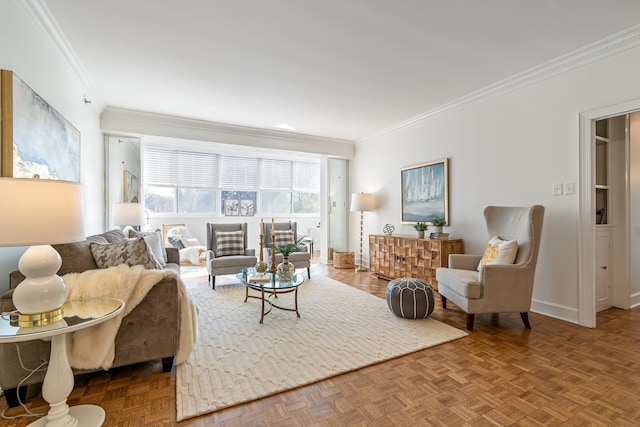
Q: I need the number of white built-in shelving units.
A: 1